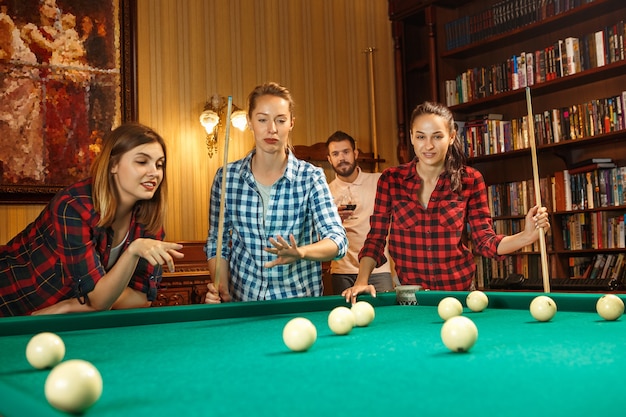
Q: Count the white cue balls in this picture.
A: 10